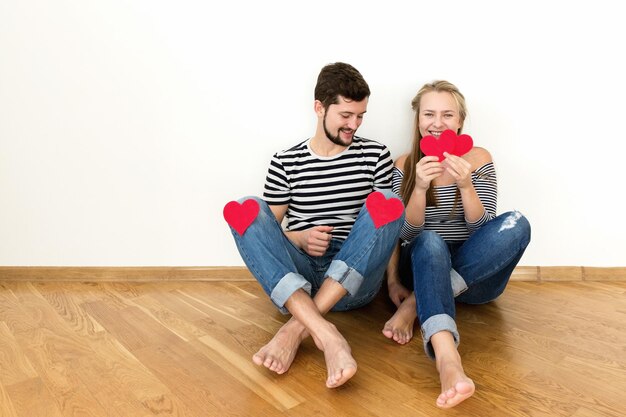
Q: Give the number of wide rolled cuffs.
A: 4